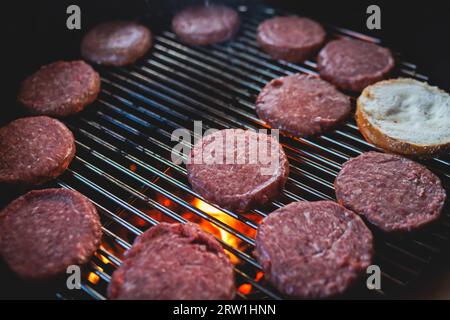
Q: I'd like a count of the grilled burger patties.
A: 12